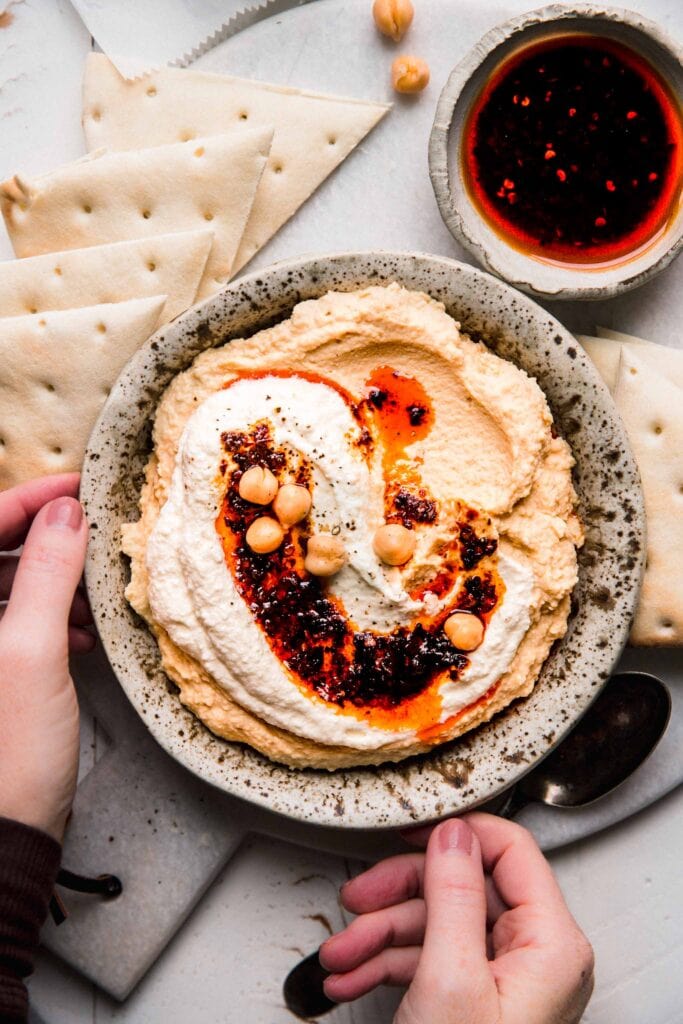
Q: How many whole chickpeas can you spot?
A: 8